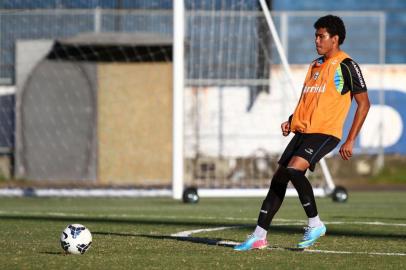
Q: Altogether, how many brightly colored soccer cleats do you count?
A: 2